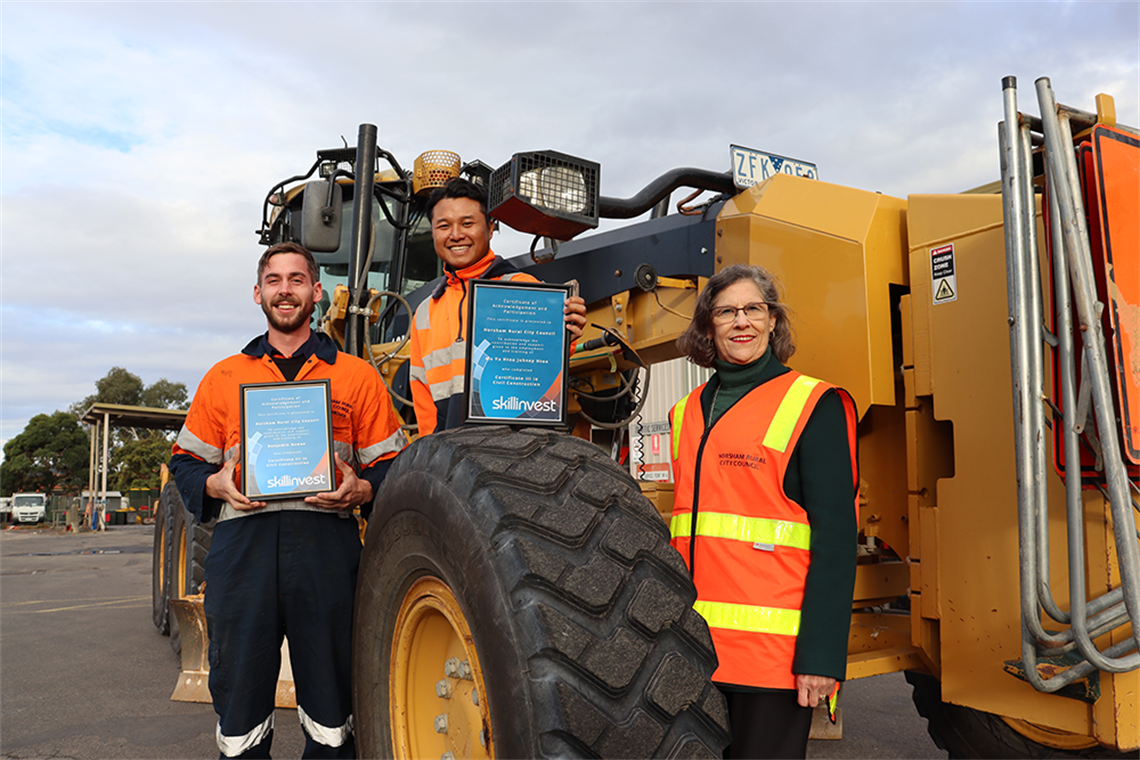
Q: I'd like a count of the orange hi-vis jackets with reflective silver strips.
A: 2